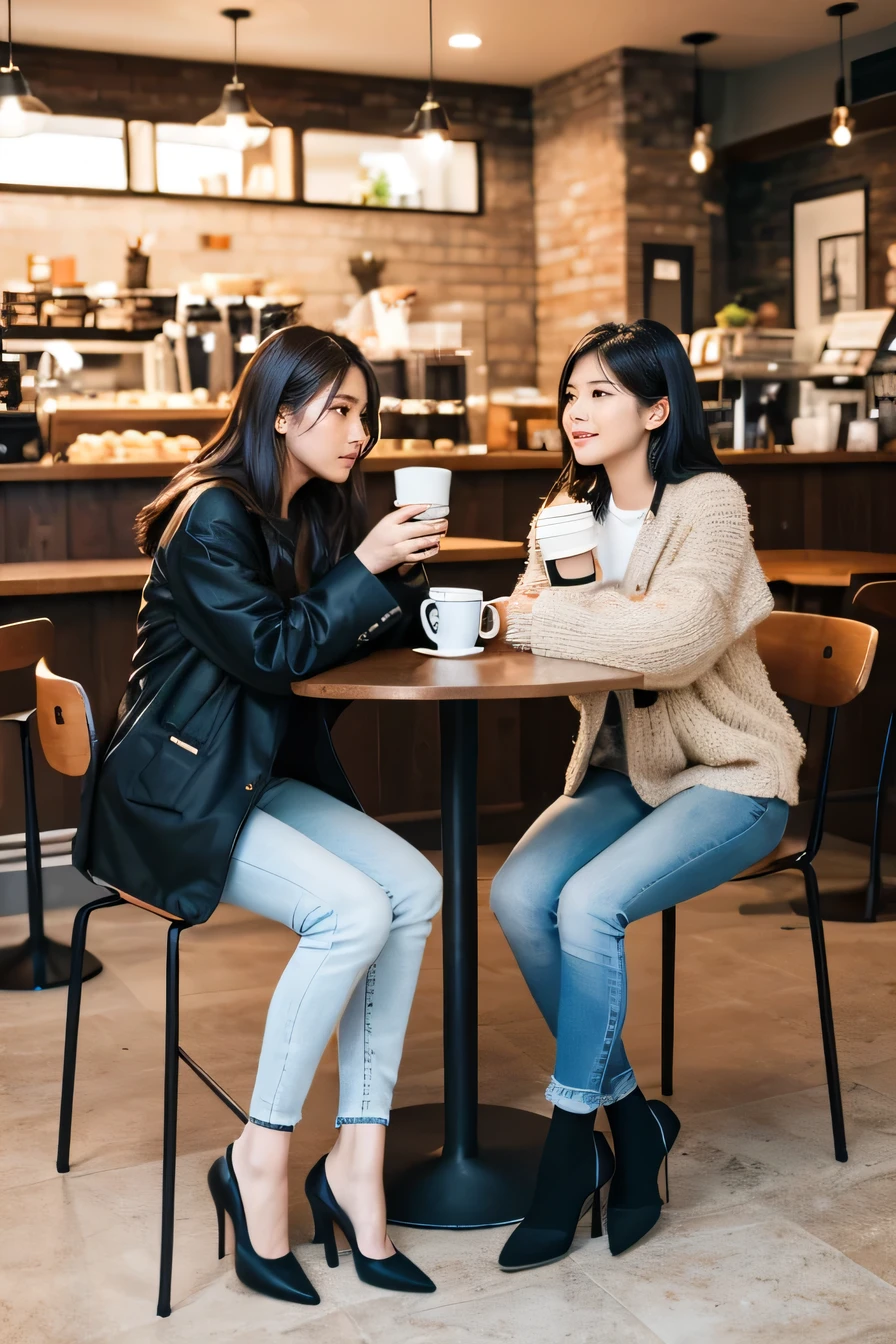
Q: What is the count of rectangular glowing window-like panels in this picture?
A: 3